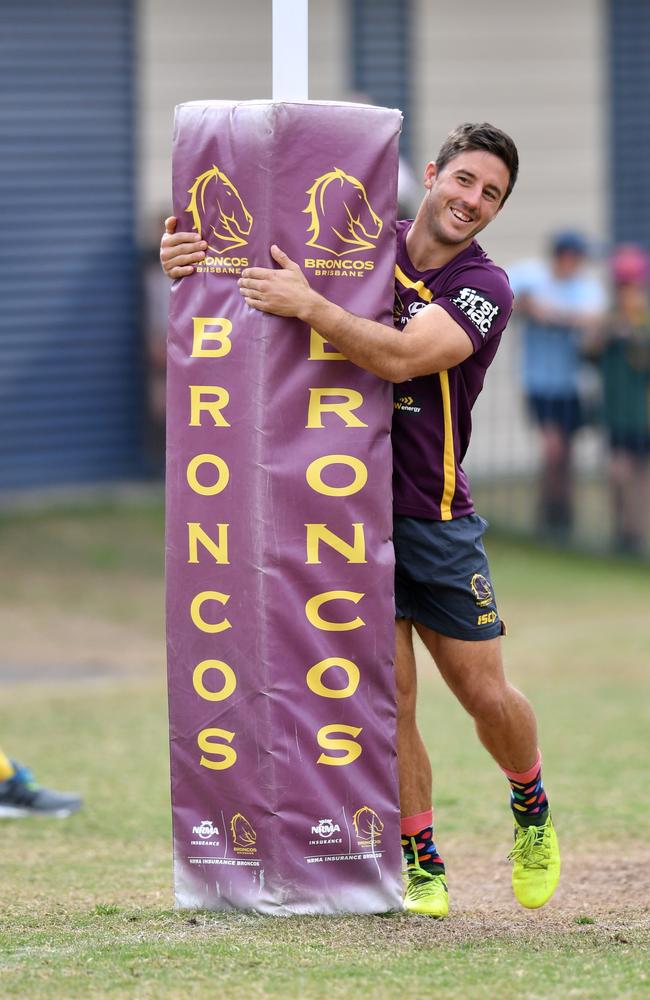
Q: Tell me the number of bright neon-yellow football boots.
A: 2